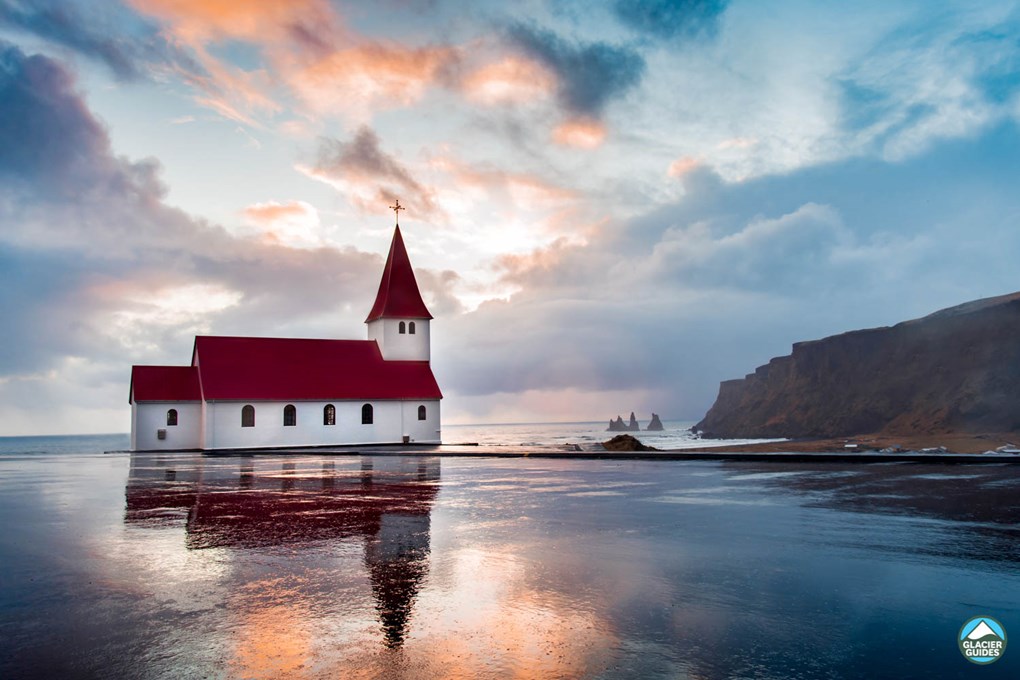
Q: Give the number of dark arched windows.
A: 8